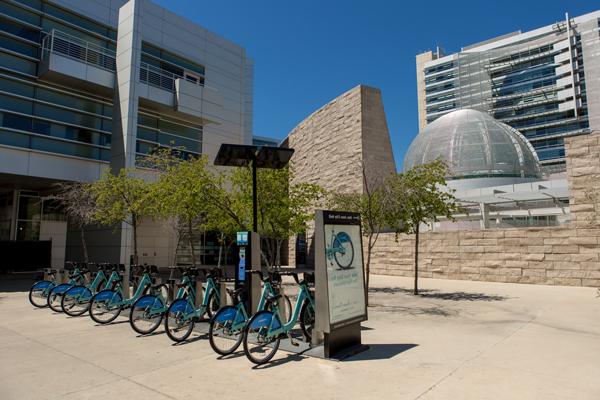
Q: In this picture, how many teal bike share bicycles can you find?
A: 8